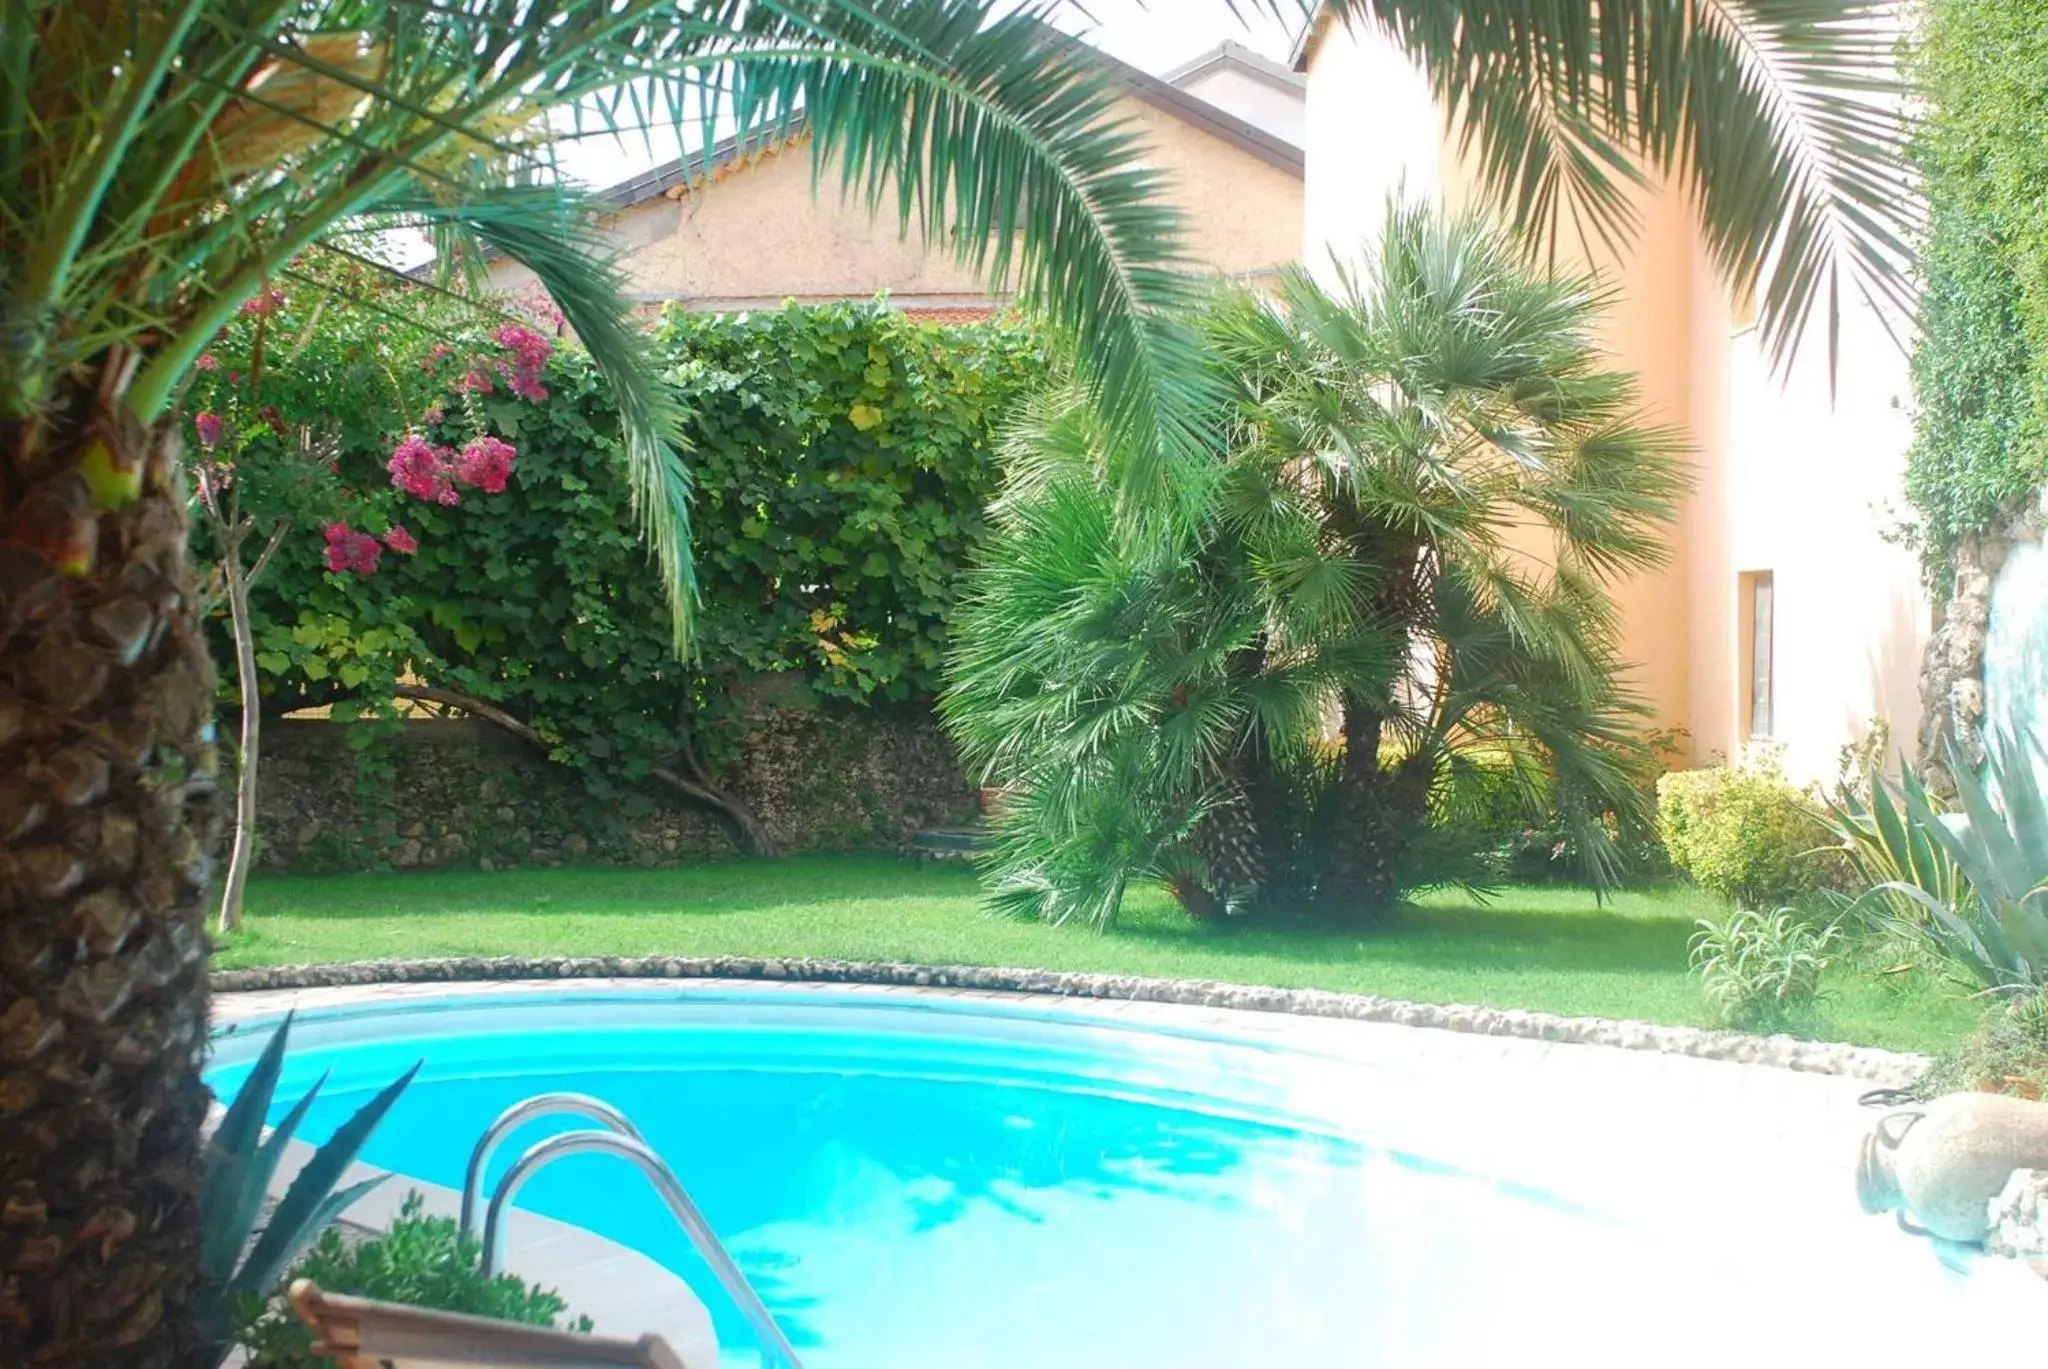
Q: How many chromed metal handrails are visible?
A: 2